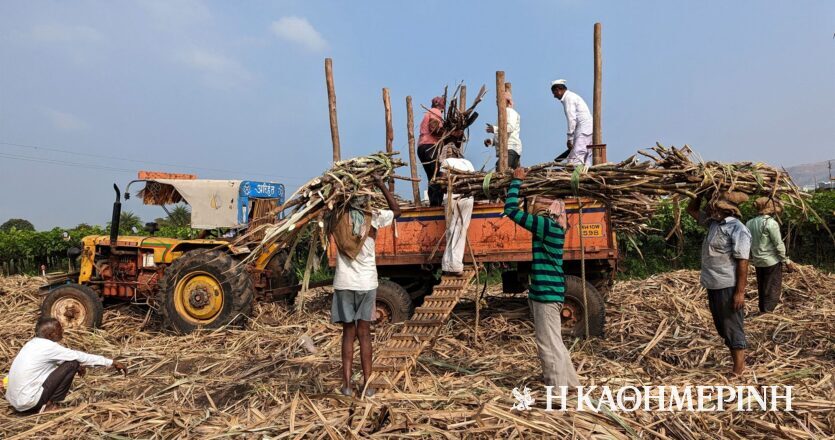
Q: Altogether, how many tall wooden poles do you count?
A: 7